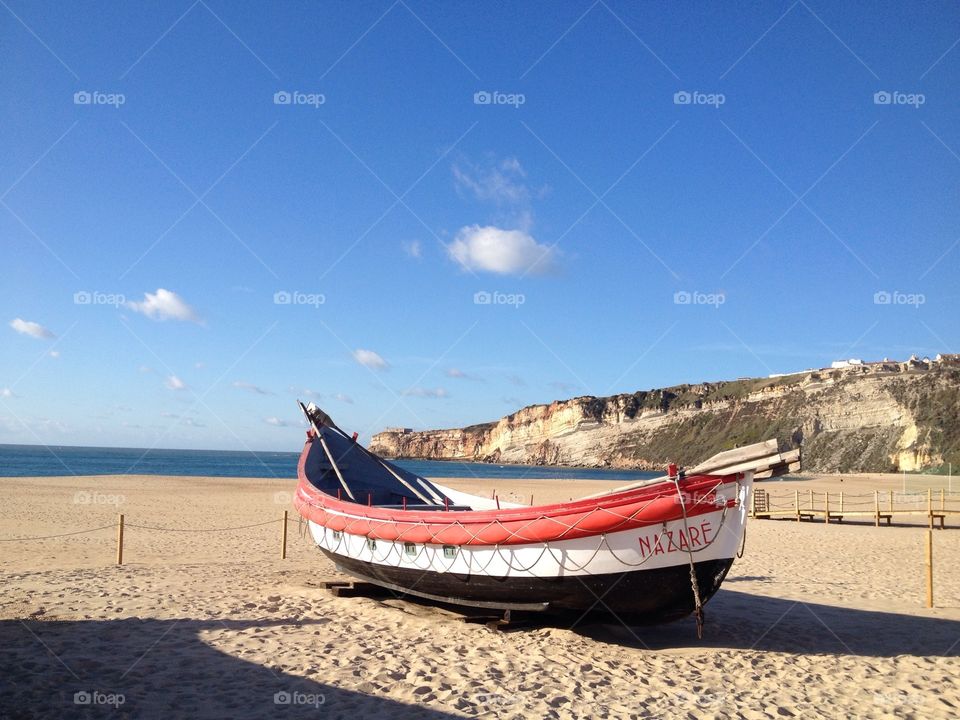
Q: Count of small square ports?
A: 4